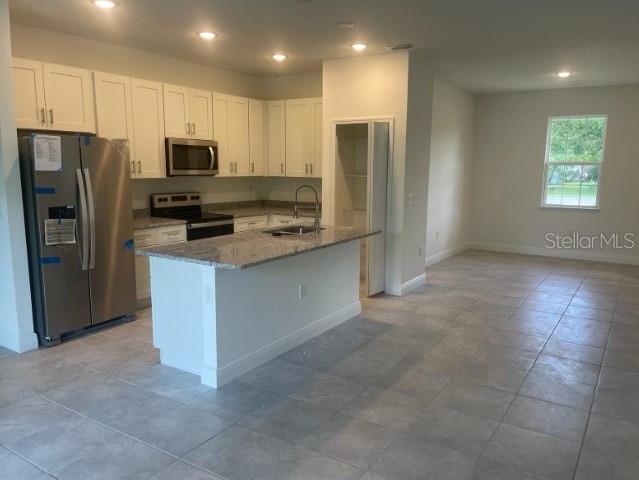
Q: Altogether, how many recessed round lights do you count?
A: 5